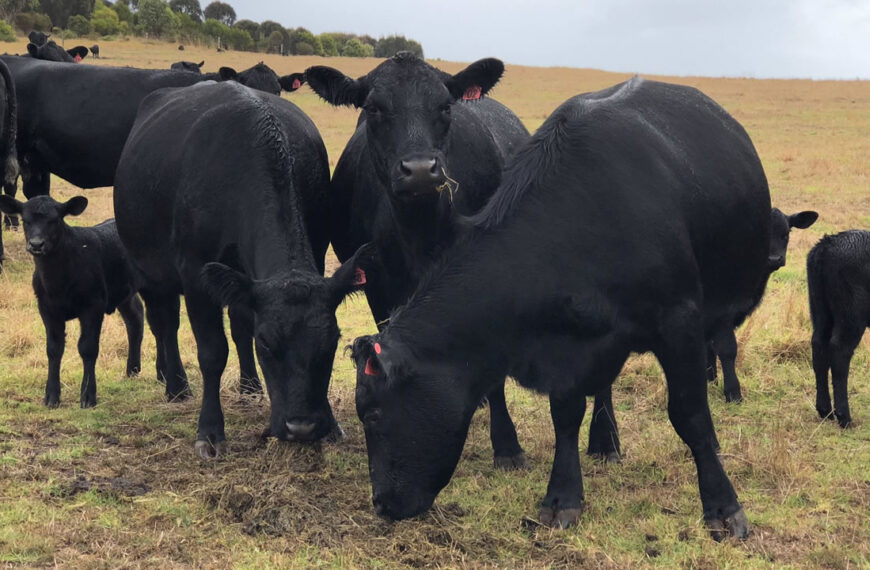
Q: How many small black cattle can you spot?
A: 3